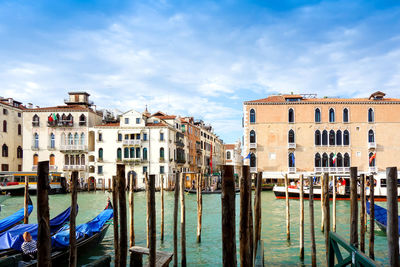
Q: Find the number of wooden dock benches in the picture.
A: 1